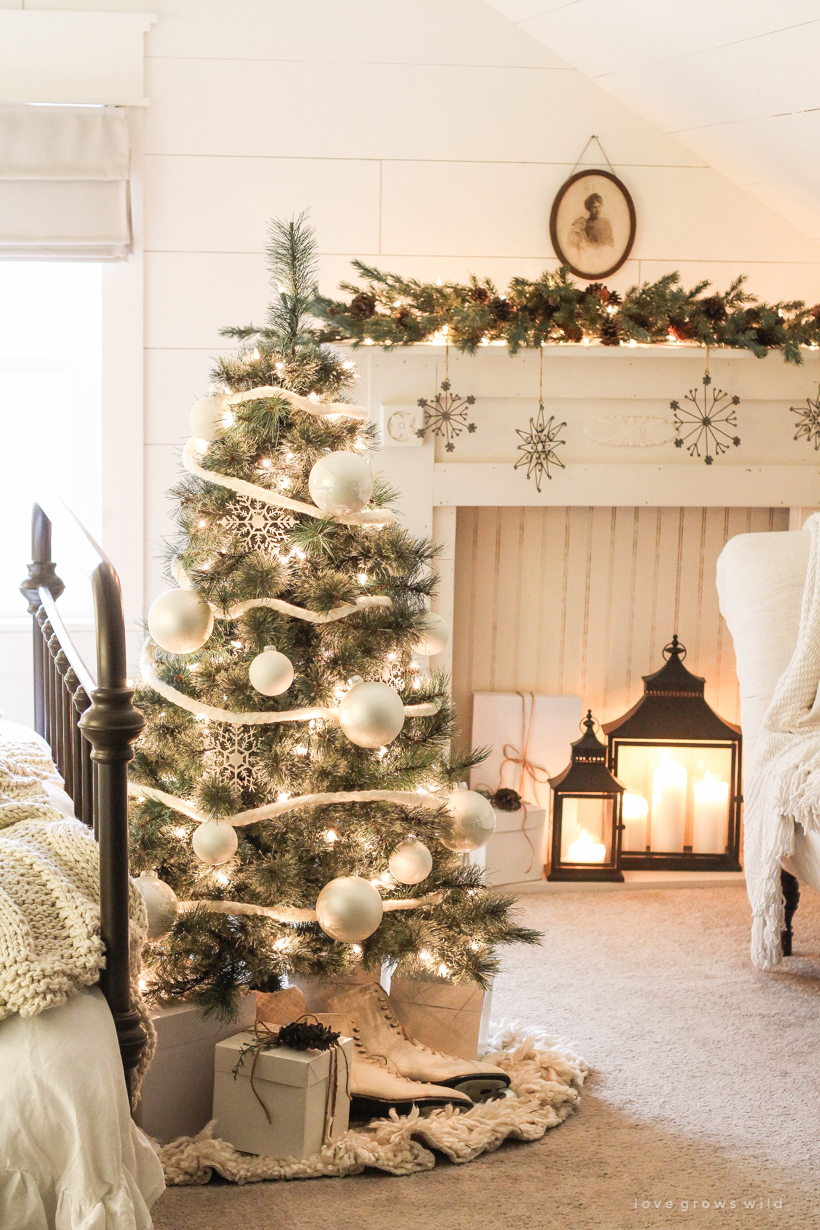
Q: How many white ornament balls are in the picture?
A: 11